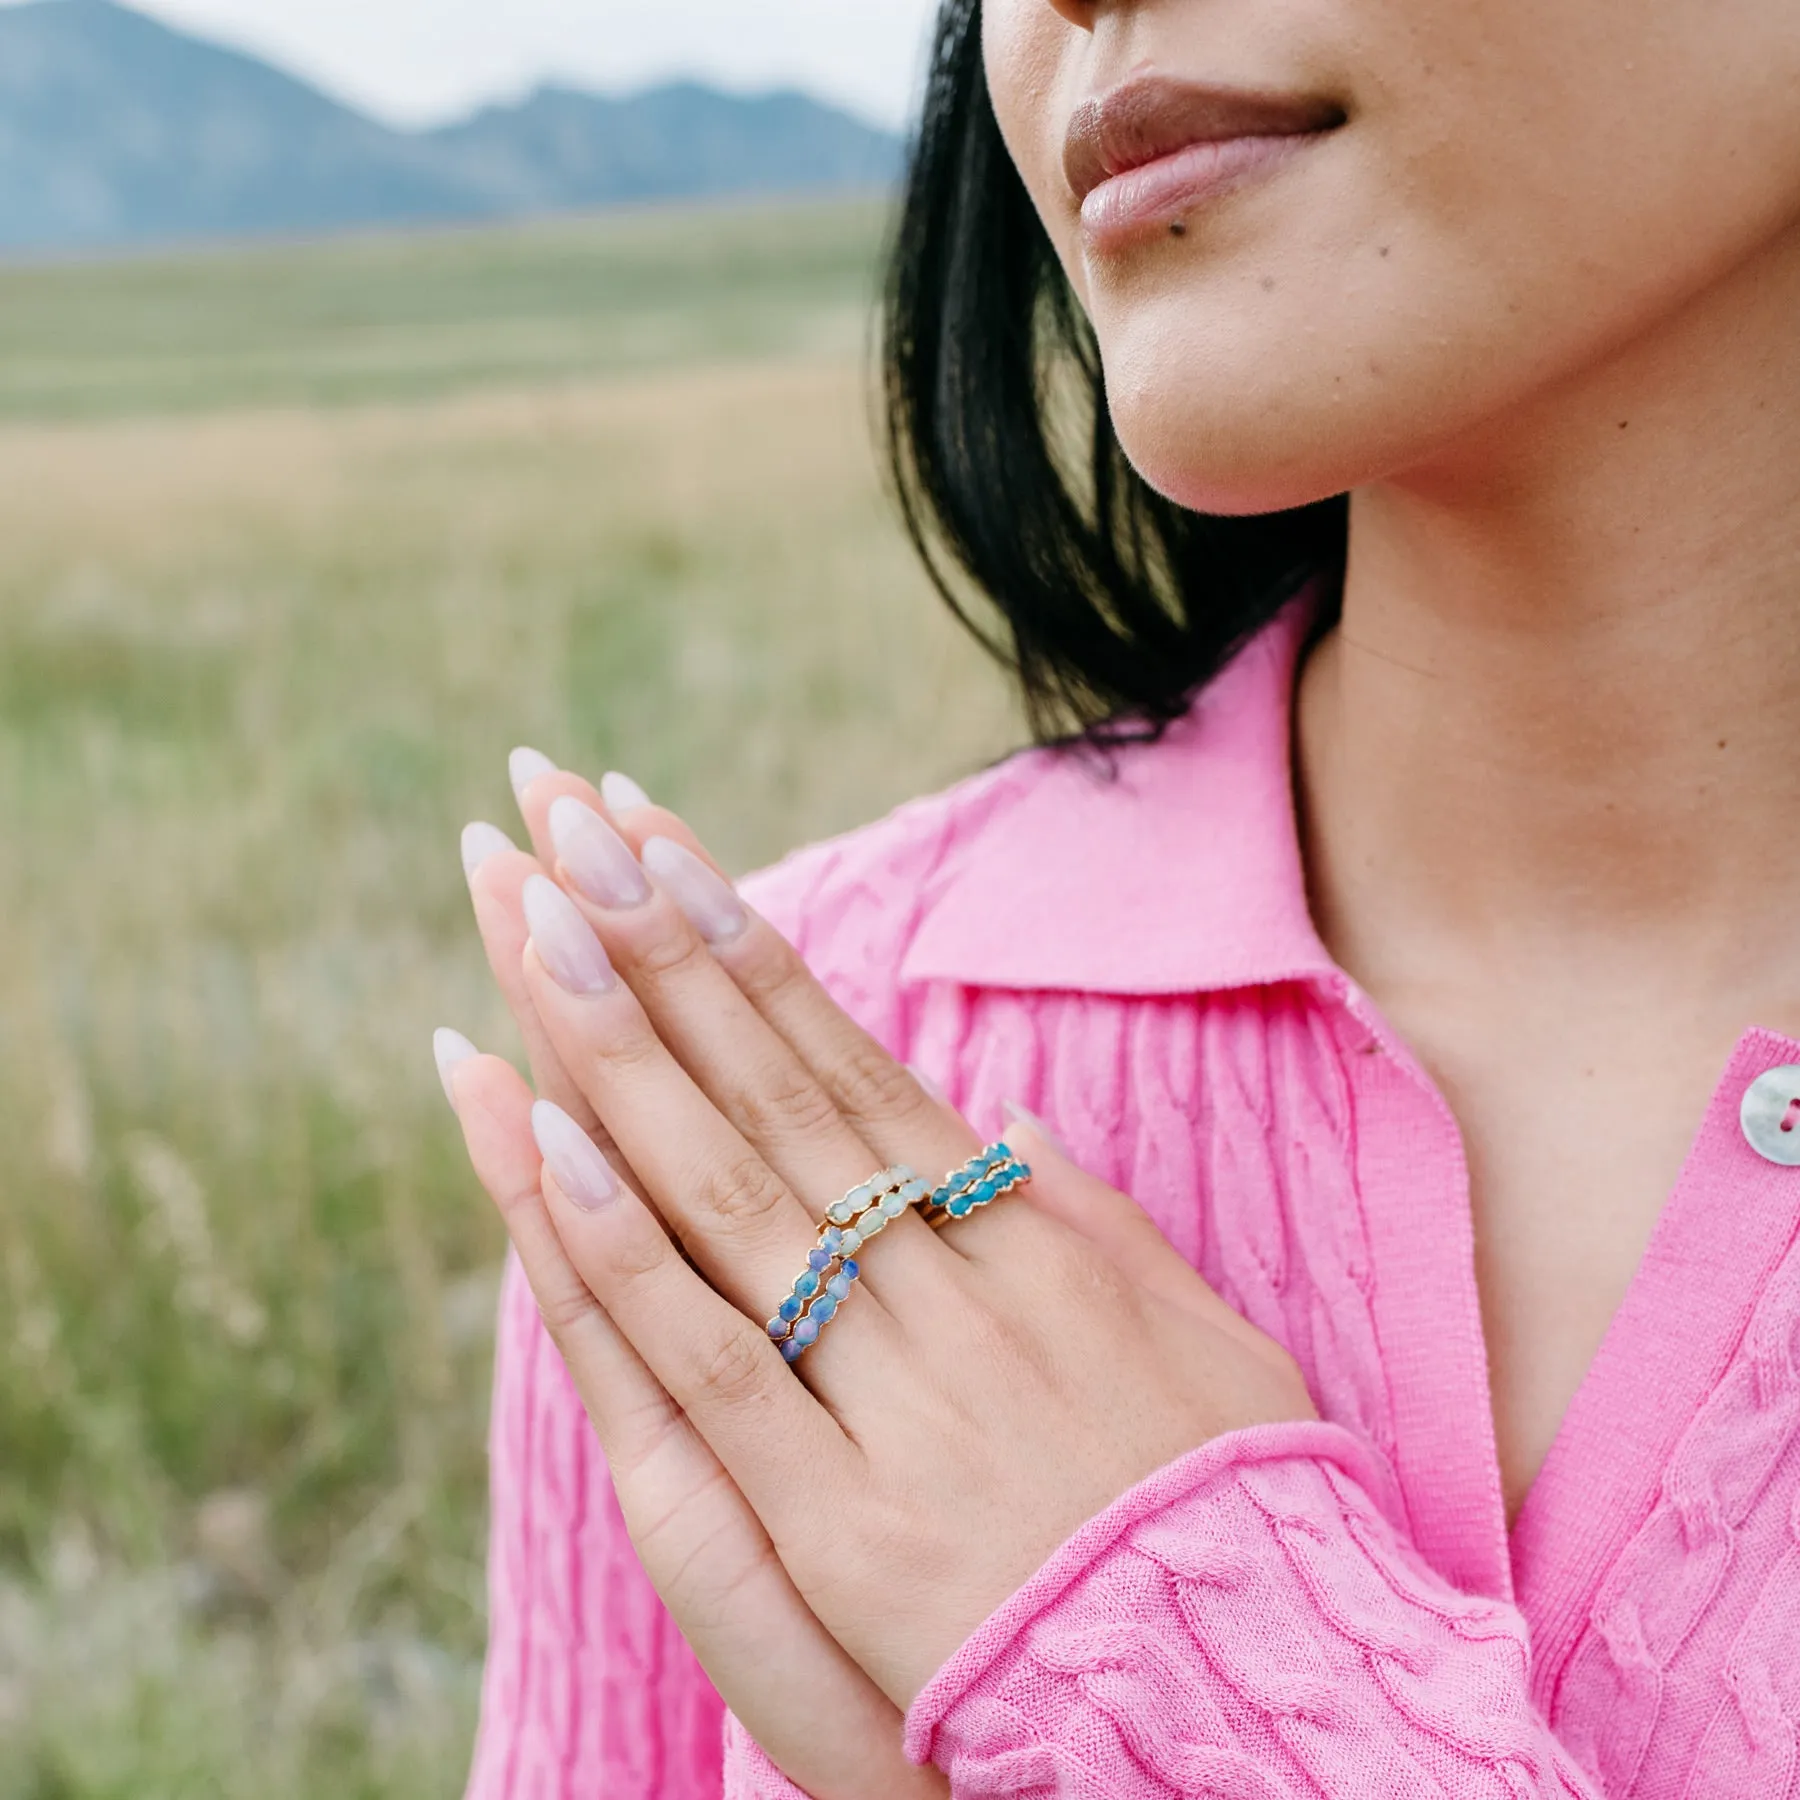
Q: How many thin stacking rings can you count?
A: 6